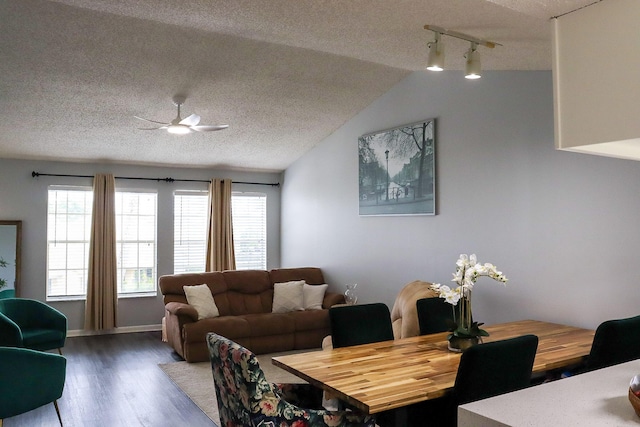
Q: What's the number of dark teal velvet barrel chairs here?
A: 2